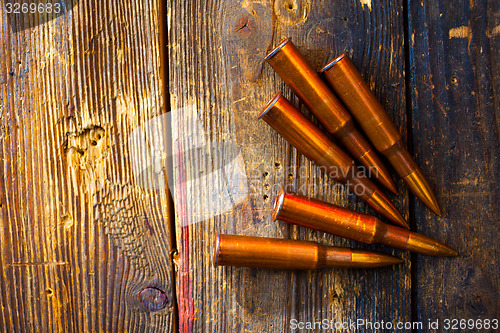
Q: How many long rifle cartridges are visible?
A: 5